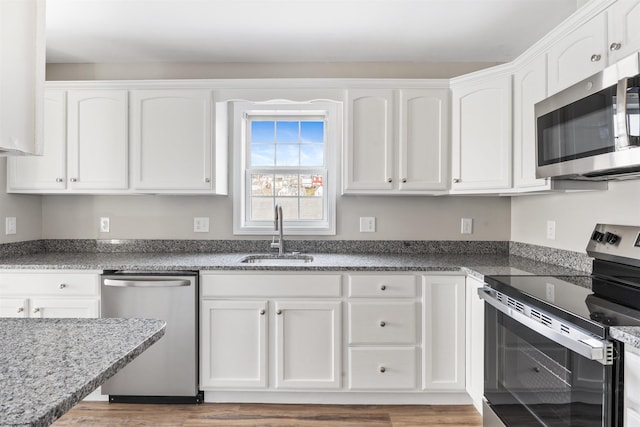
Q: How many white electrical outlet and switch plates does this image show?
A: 6